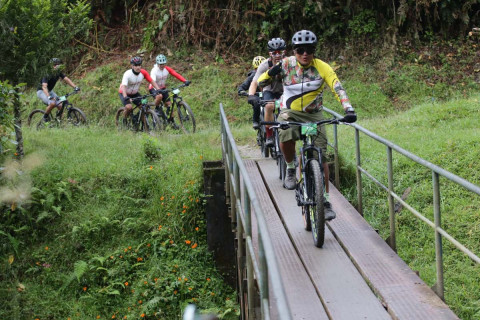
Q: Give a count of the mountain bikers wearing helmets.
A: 6